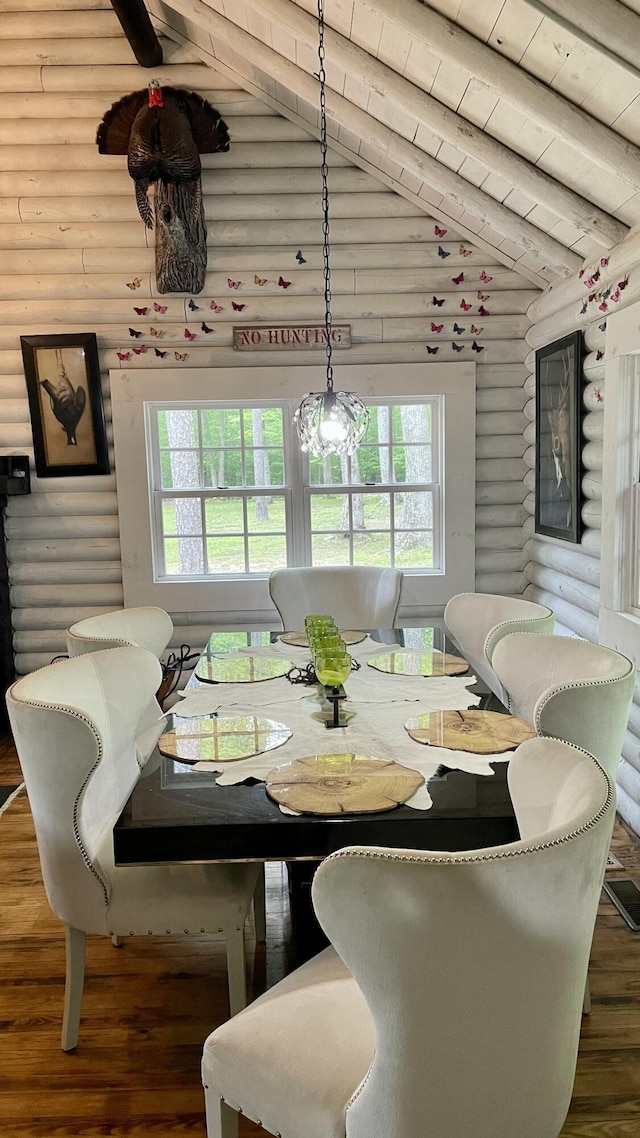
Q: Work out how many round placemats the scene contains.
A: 6